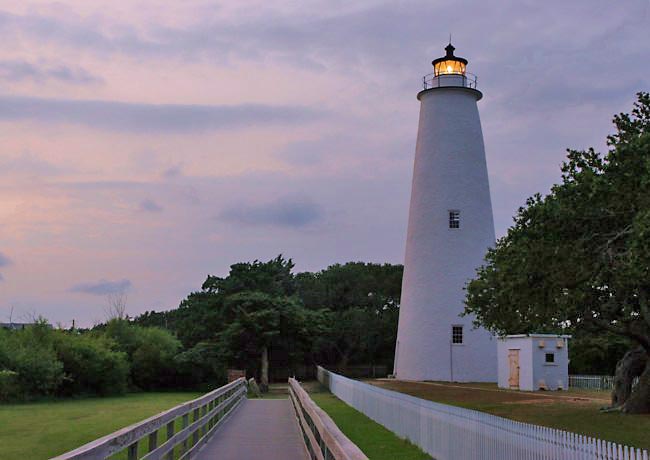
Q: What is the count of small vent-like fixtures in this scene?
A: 4